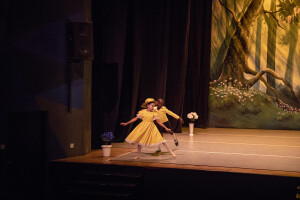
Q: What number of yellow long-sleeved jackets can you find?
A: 1